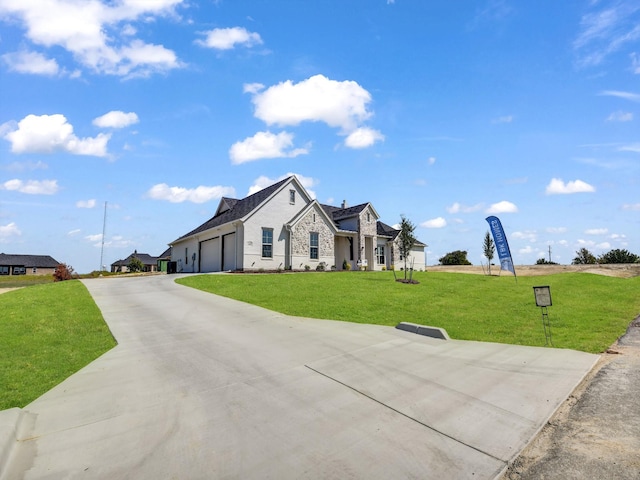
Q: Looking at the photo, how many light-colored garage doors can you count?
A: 2